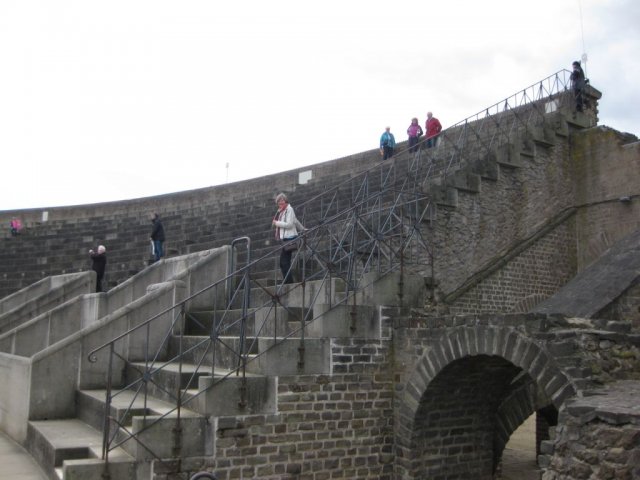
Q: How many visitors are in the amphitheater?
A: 8